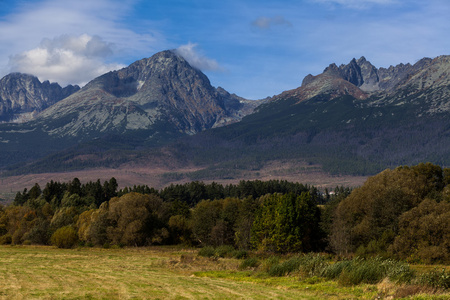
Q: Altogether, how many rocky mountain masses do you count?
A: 3